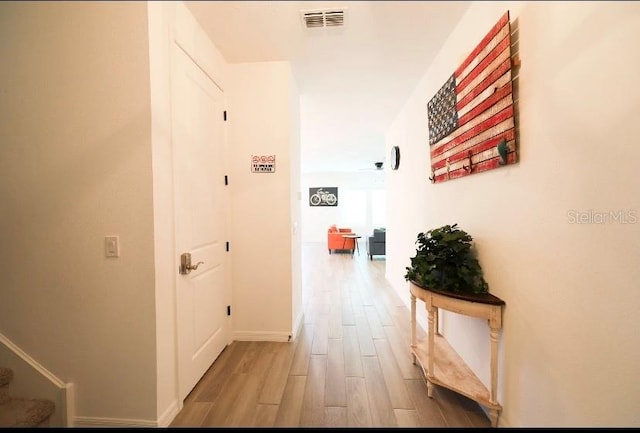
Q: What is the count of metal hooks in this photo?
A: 4